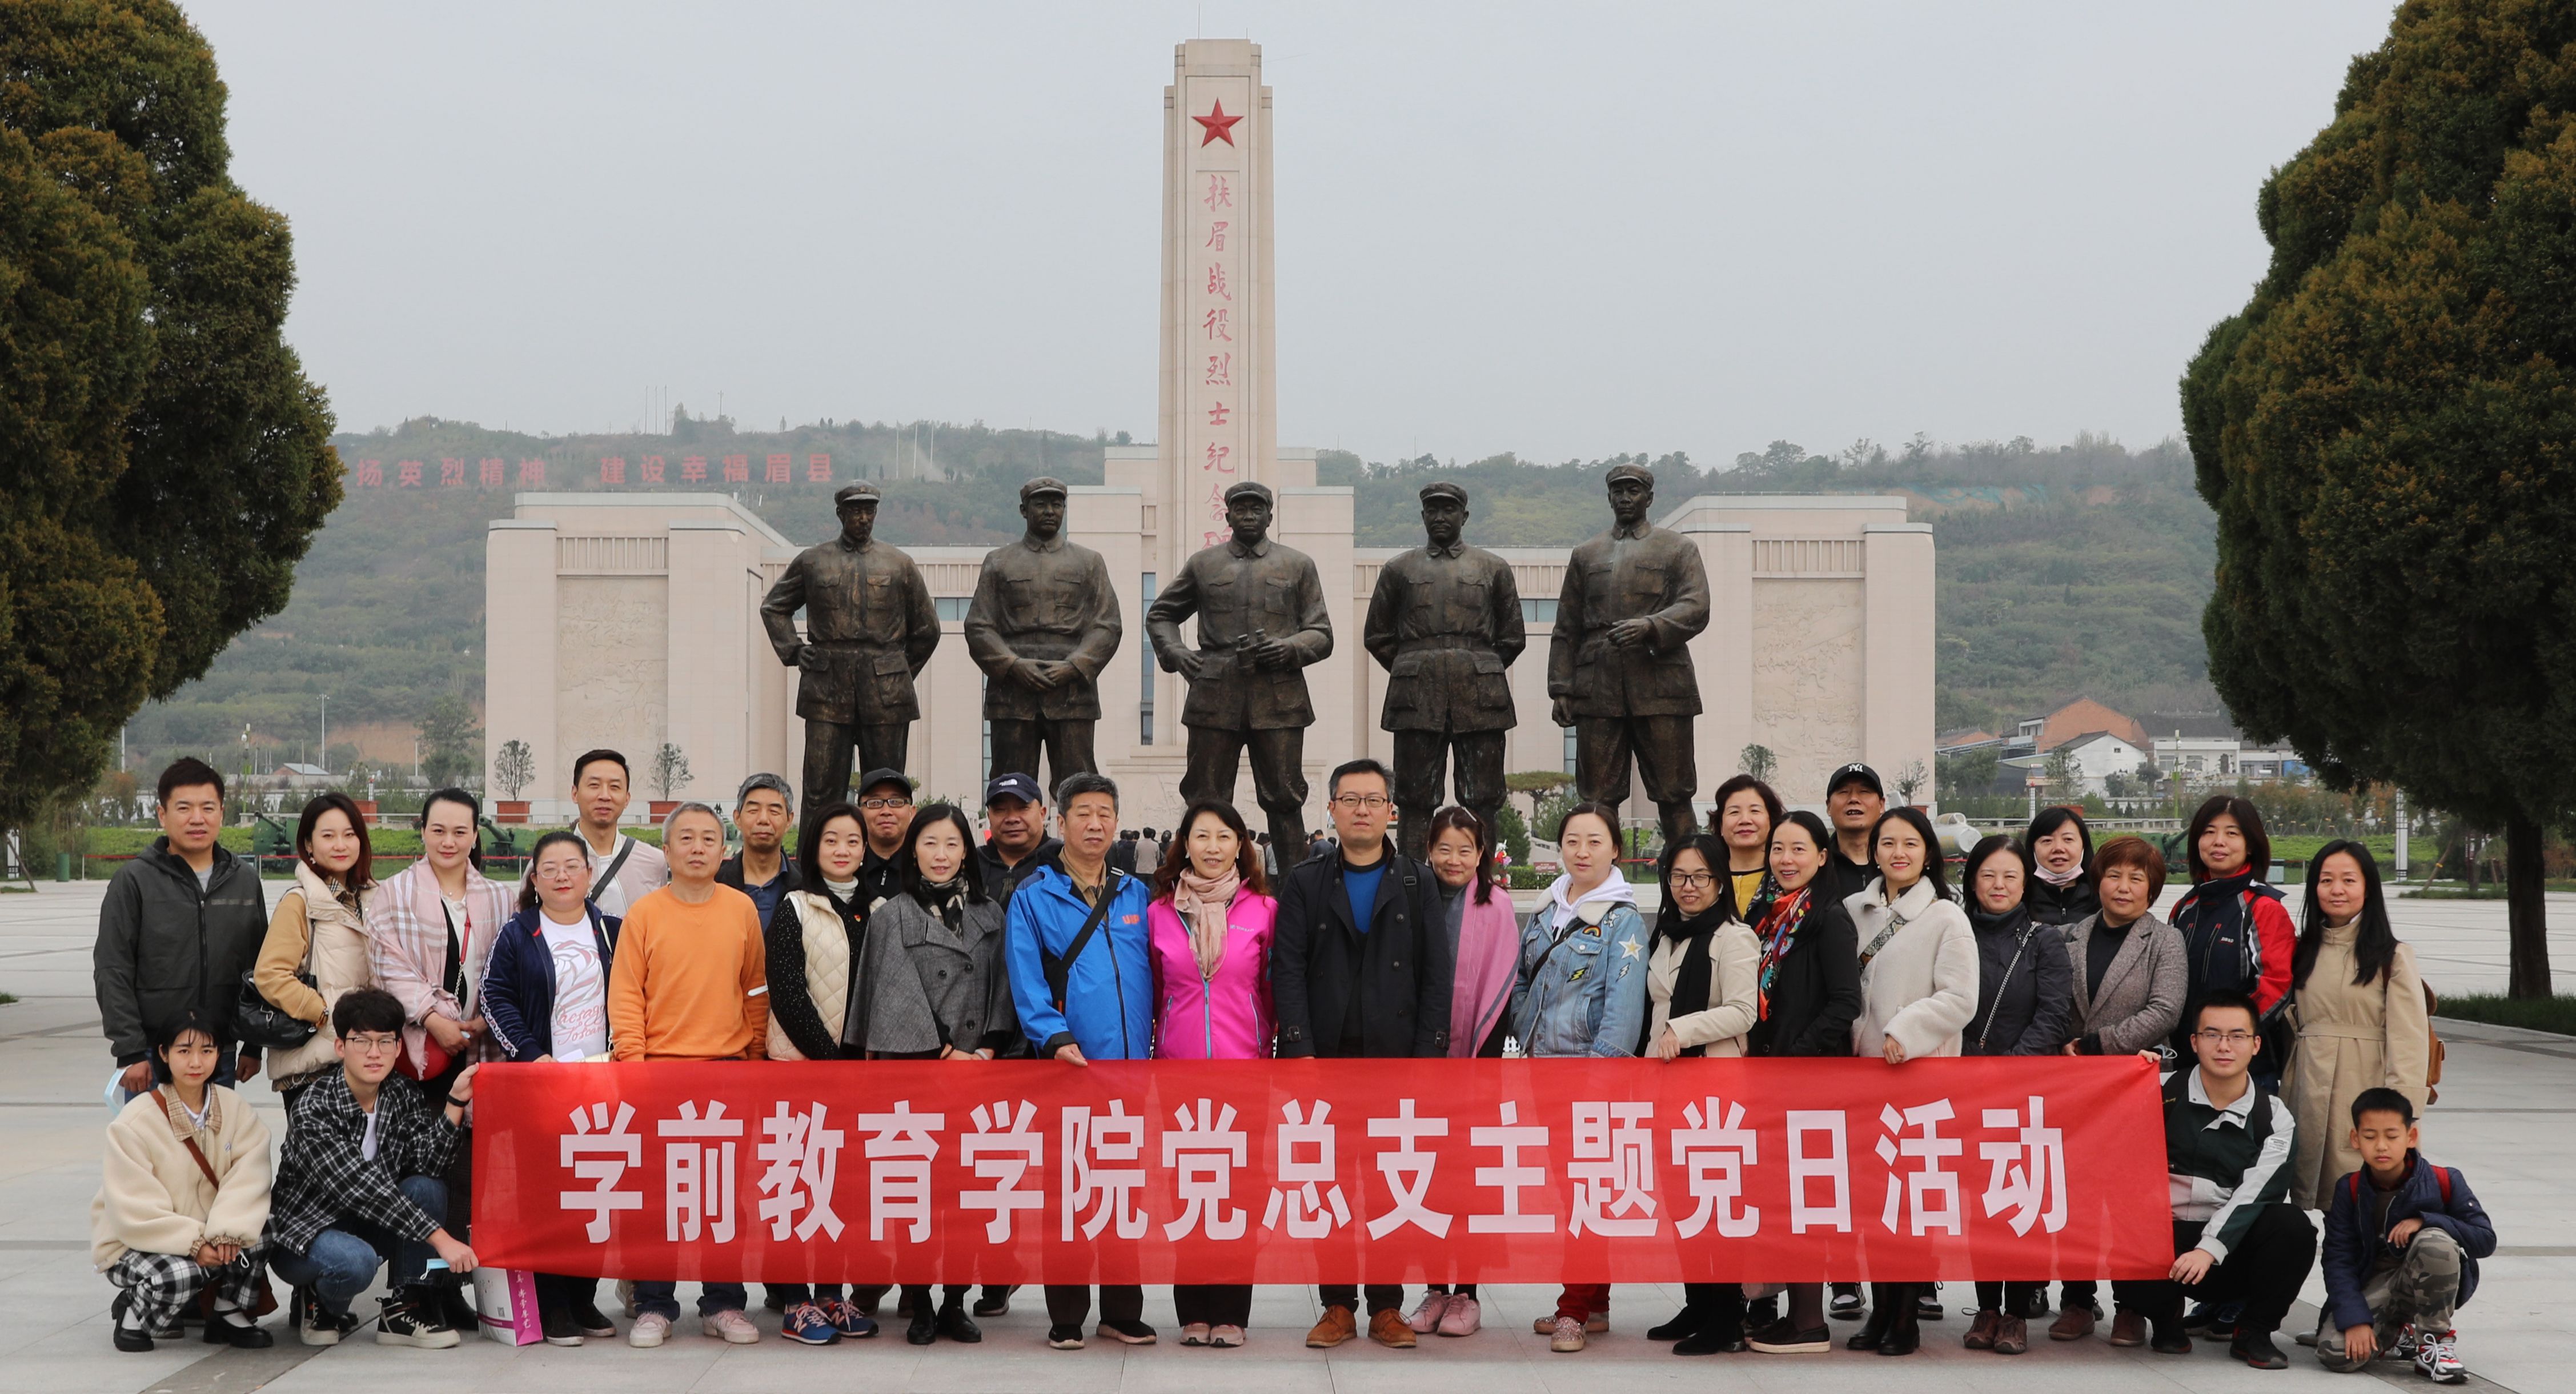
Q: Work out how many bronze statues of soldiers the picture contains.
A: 5